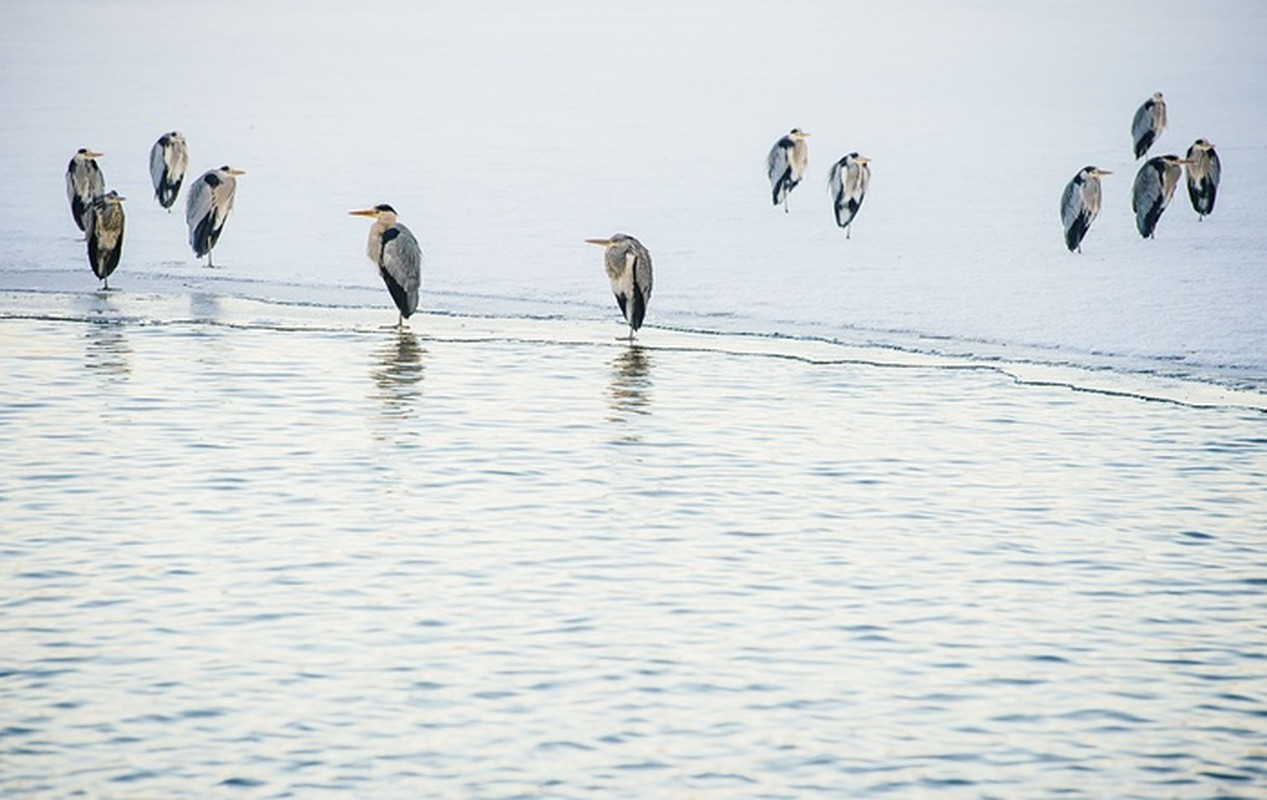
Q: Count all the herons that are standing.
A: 12